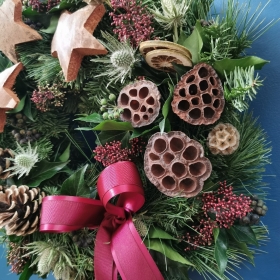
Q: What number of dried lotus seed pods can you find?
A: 3